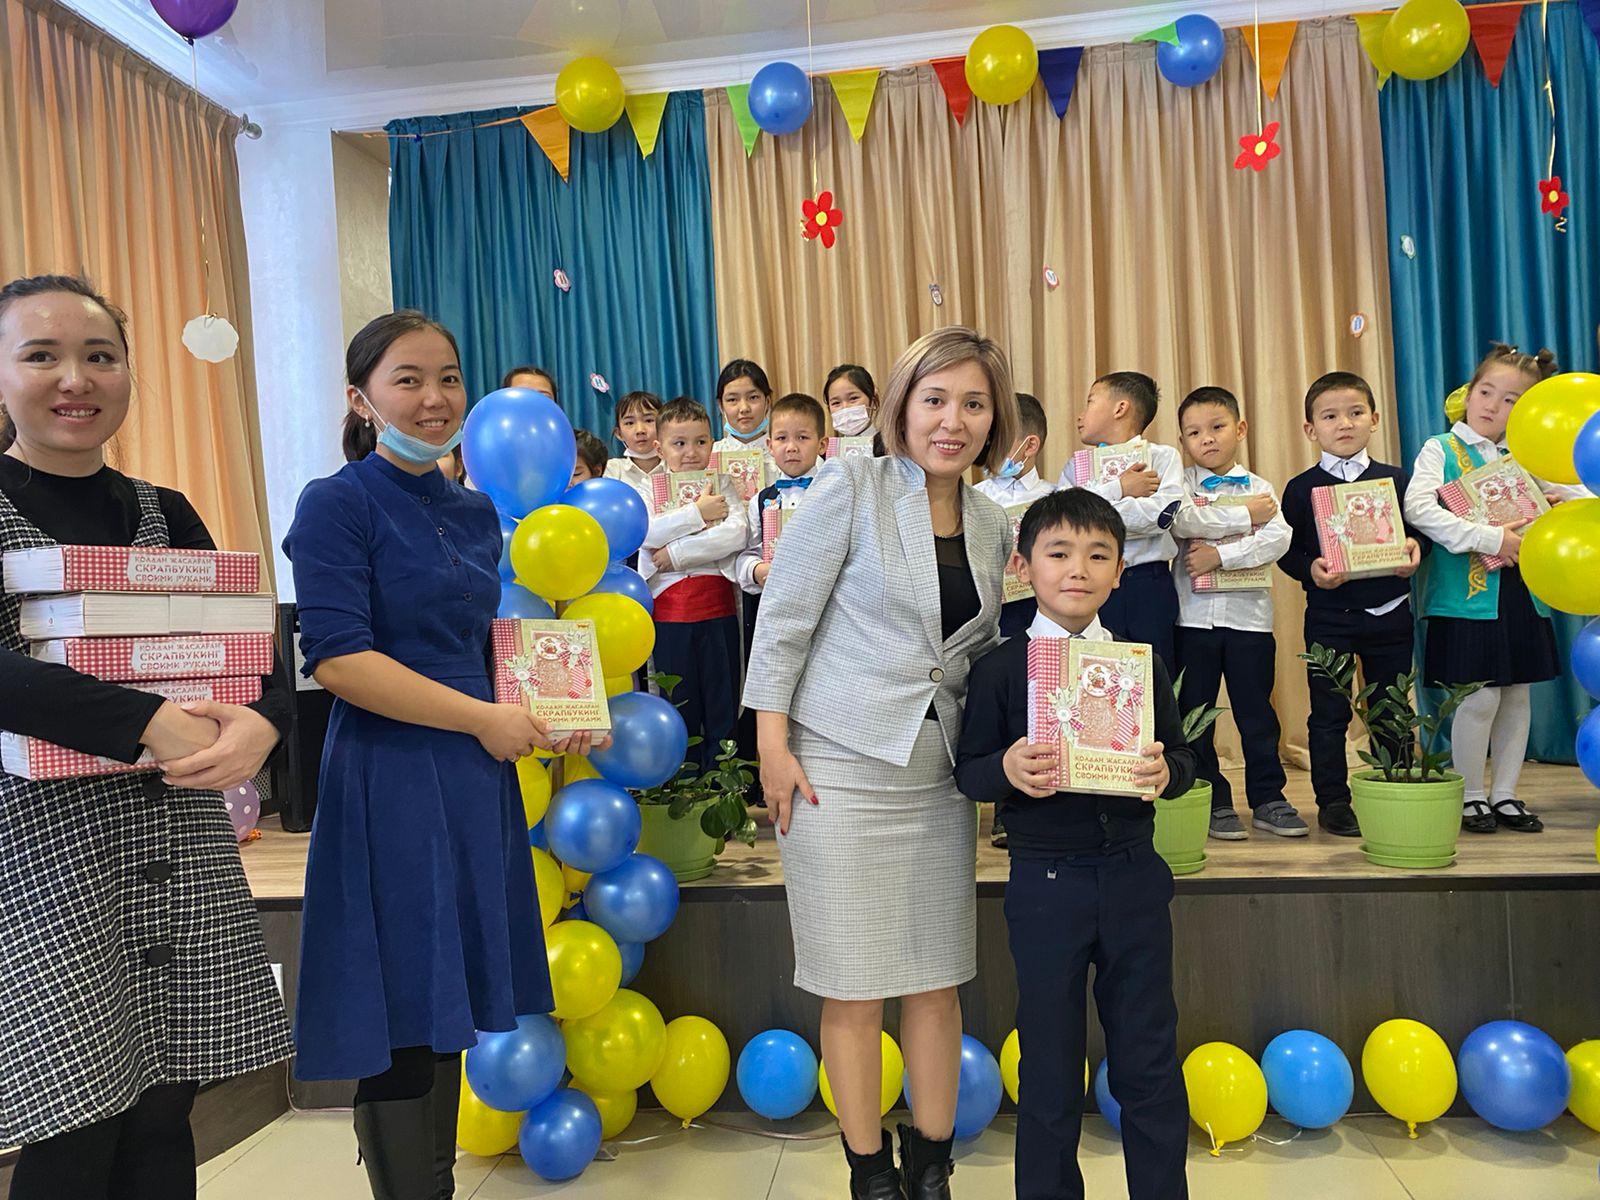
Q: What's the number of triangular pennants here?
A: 11